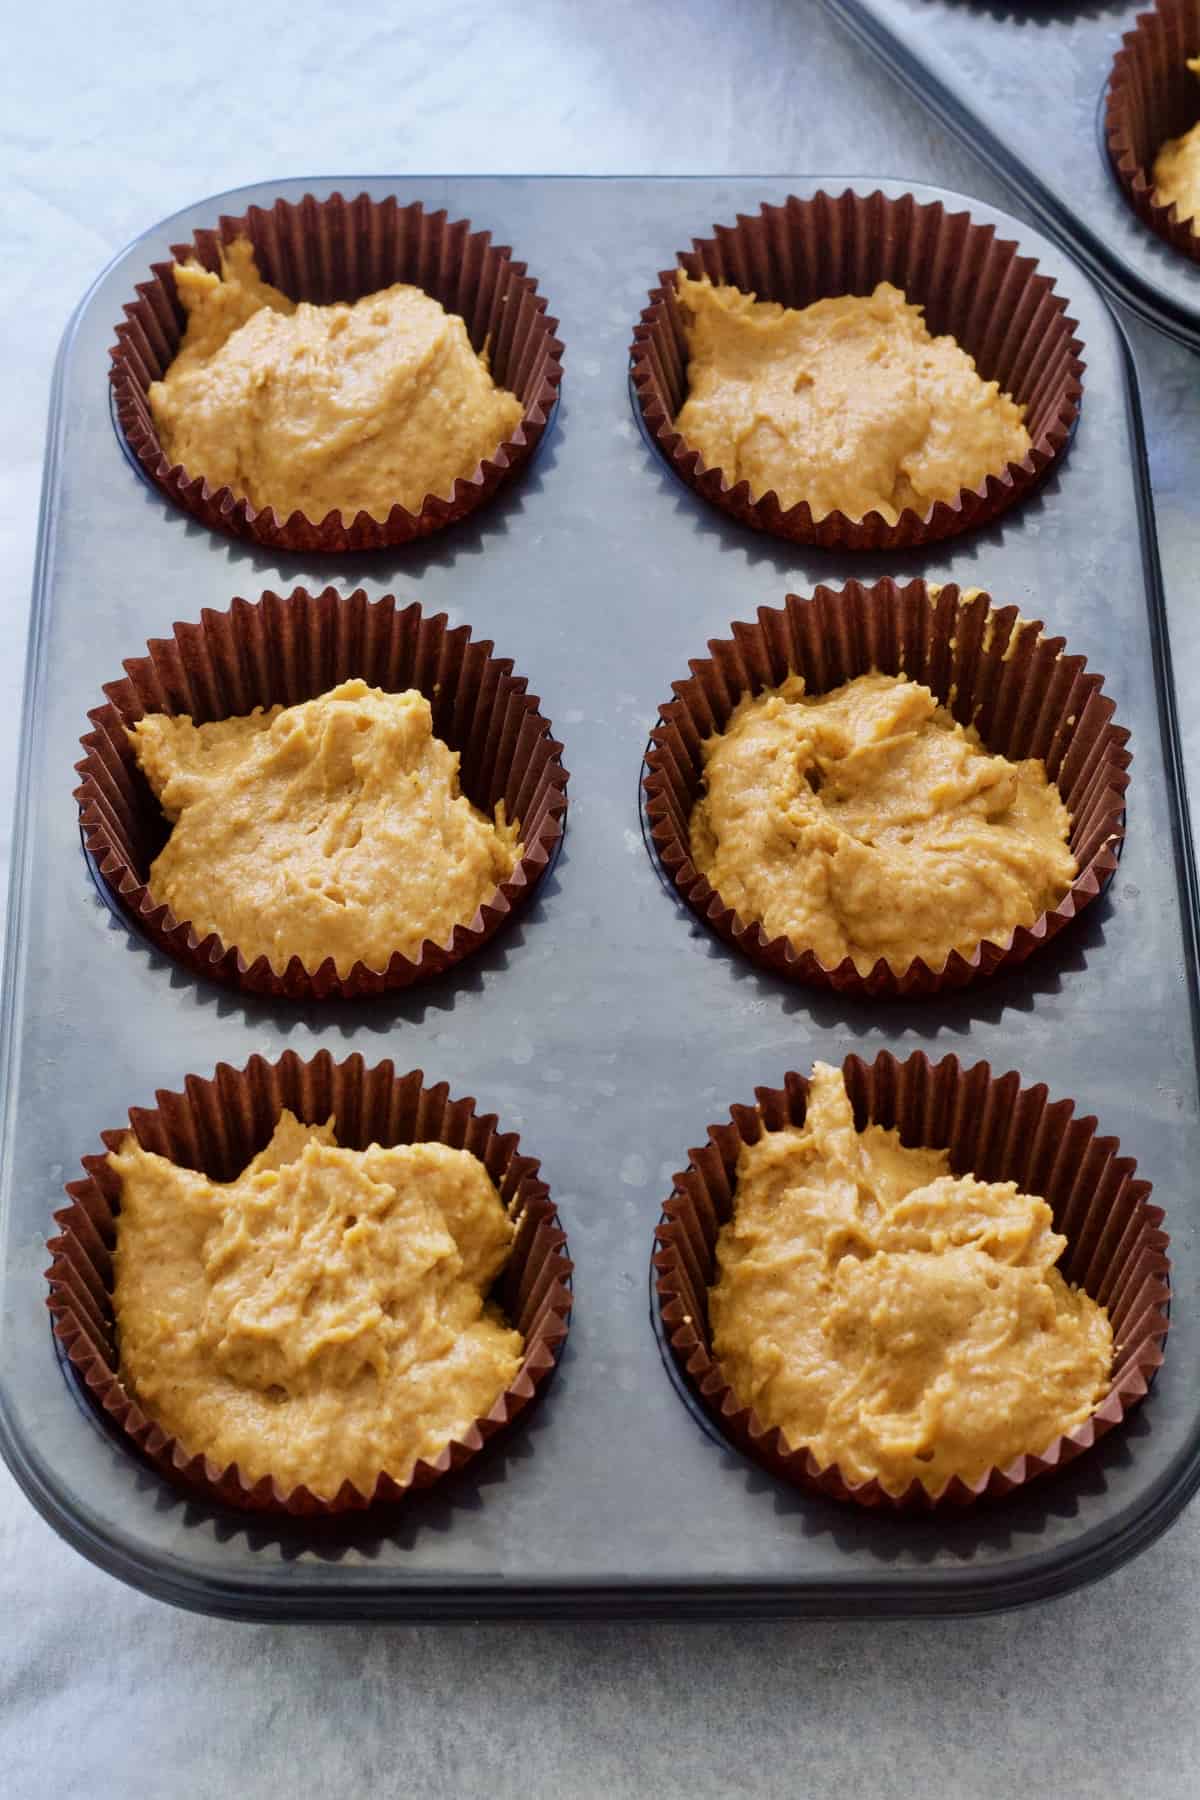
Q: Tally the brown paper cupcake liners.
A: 7